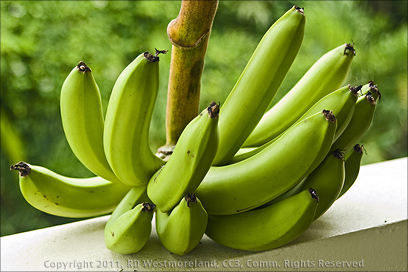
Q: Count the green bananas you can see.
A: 15